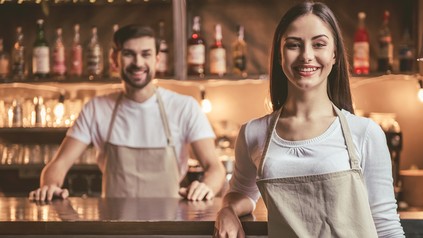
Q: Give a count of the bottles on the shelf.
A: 14